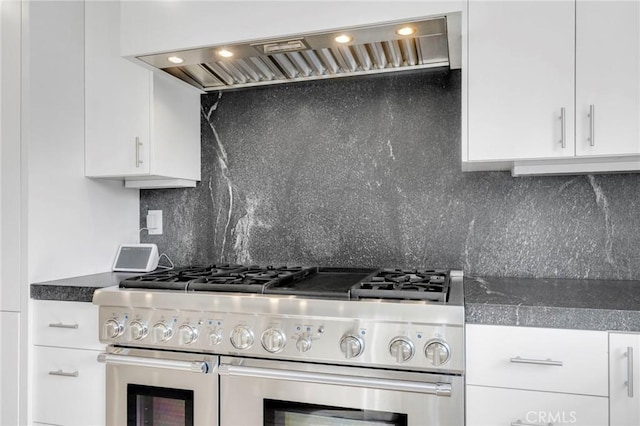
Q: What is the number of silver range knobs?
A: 11